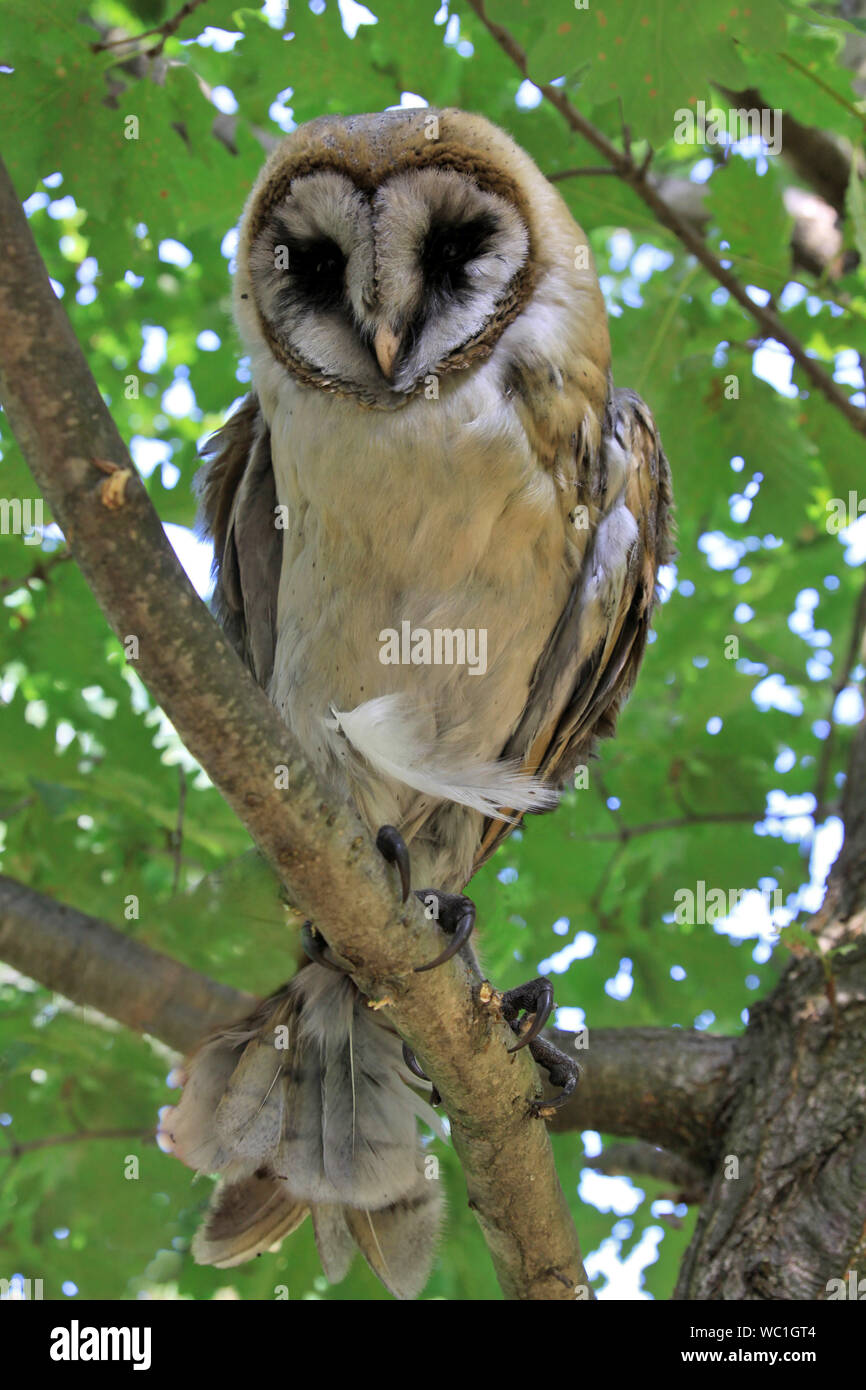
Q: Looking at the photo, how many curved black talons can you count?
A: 6